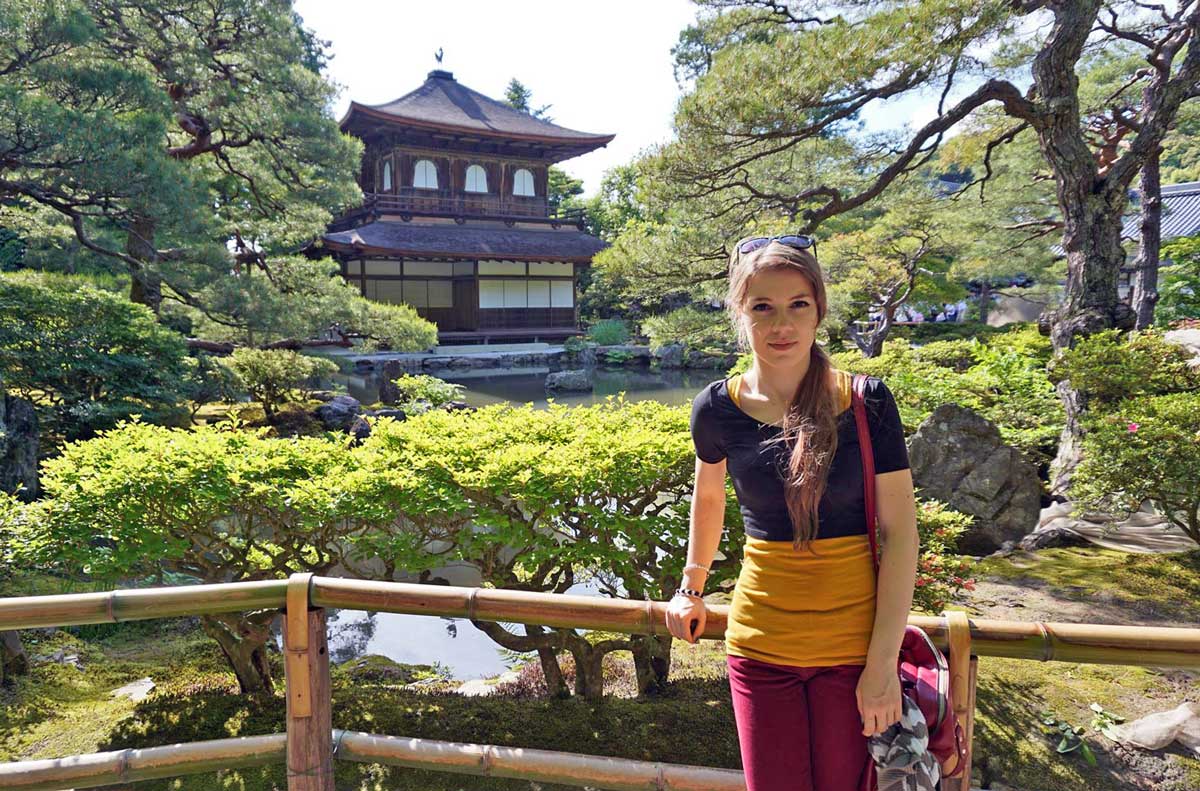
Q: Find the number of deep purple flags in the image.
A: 0